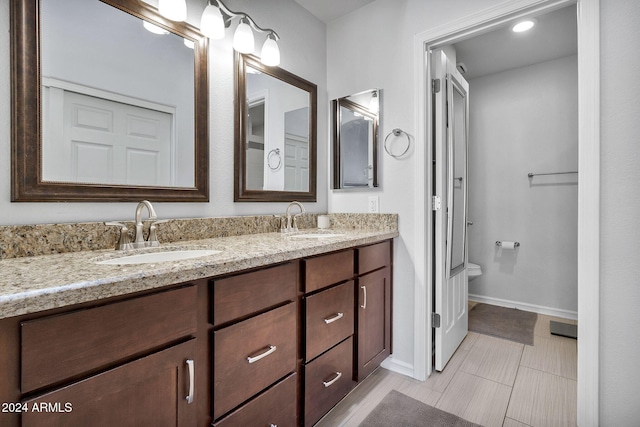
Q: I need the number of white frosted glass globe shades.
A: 4